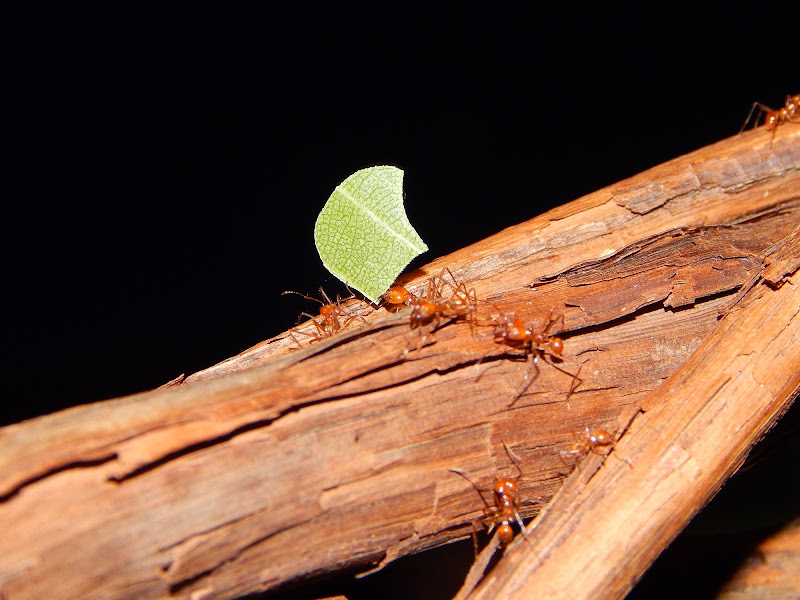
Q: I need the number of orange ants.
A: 7